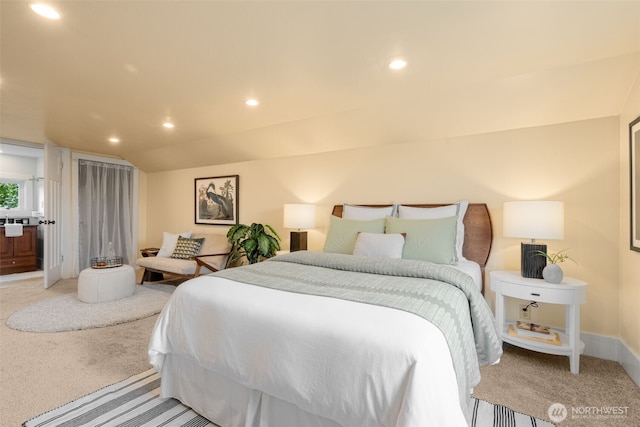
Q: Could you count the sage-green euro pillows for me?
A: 2